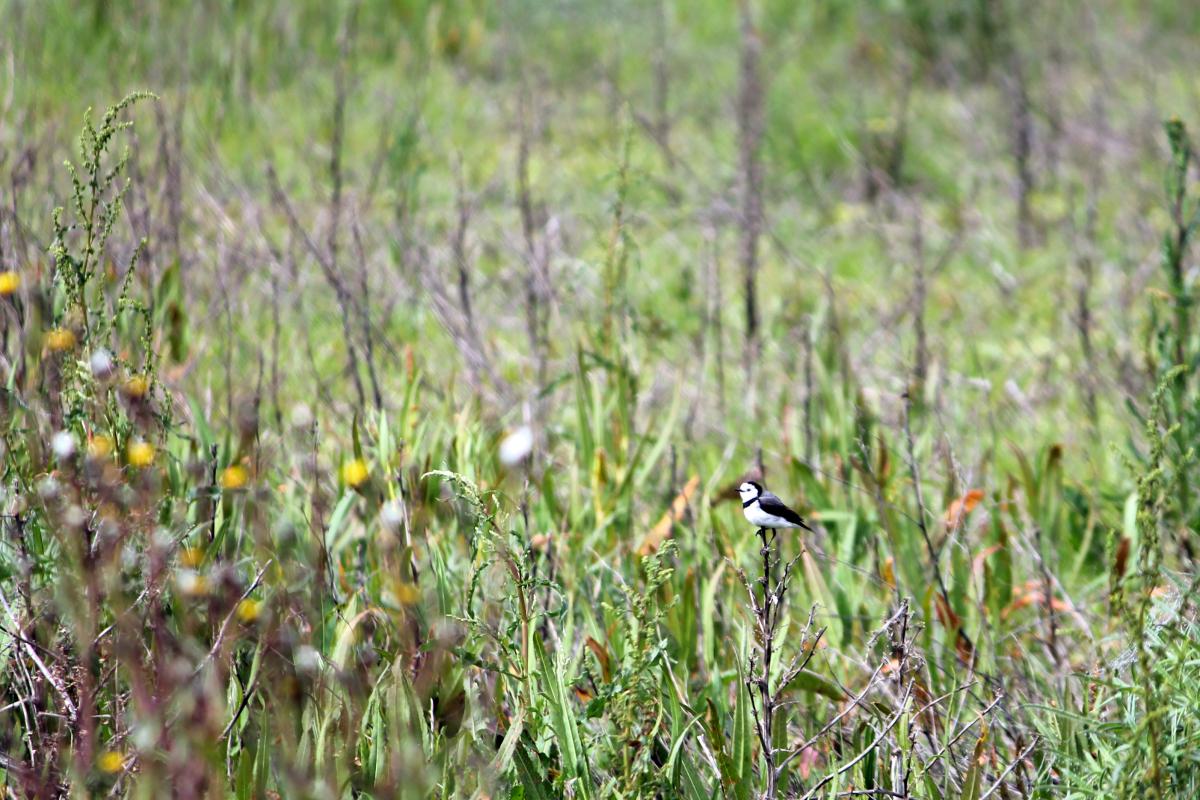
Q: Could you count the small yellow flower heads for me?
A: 12